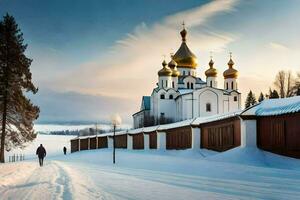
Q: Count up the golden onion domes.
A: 5